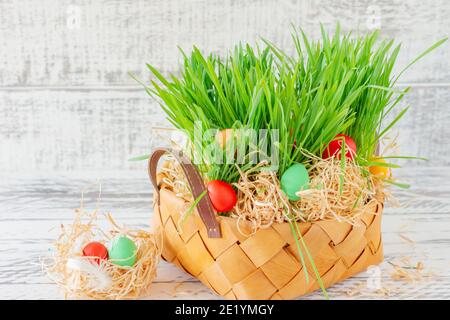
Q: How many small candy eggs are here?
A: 7